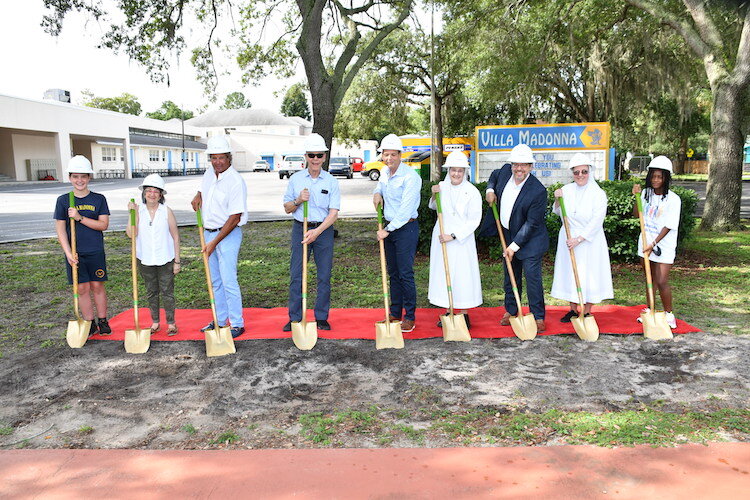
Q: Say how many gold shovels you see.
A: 9